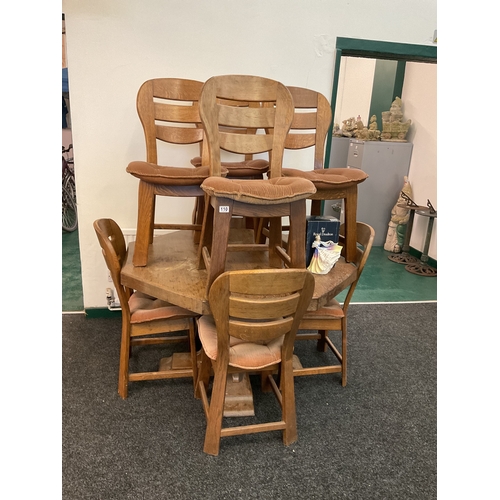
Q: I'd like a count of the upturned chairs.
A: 0